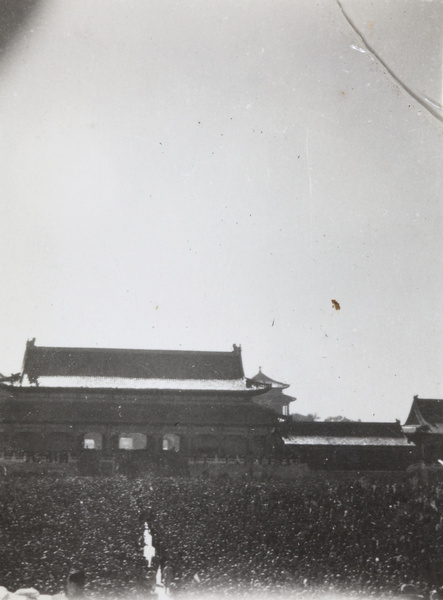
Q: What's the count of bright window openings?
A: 3